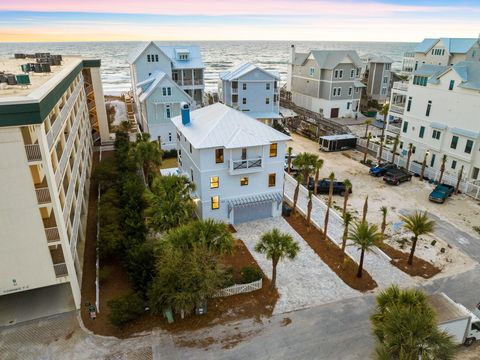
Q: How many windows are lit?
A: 6